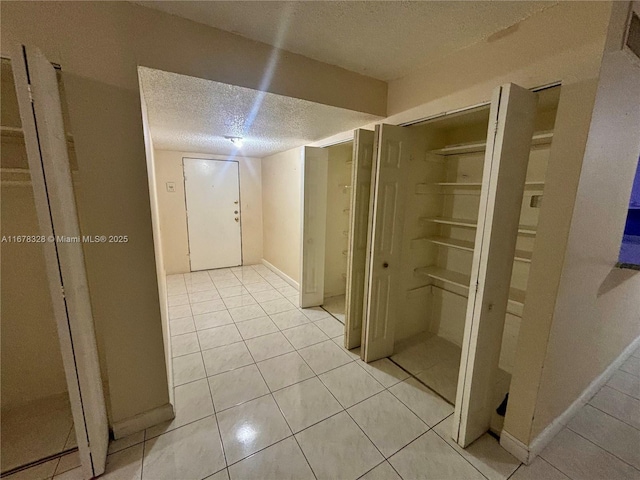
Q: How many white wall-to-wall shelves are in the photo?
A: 5